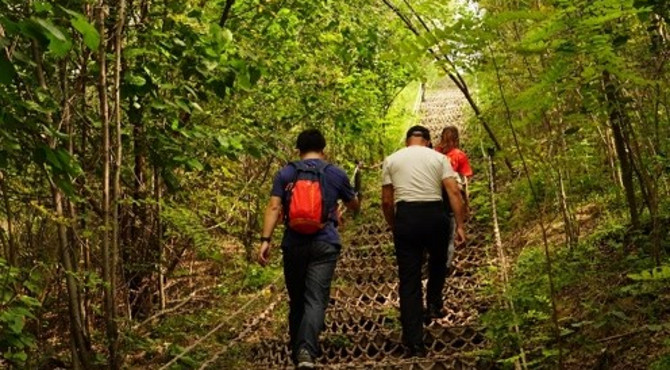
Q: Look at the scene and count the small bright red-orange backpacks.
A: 1